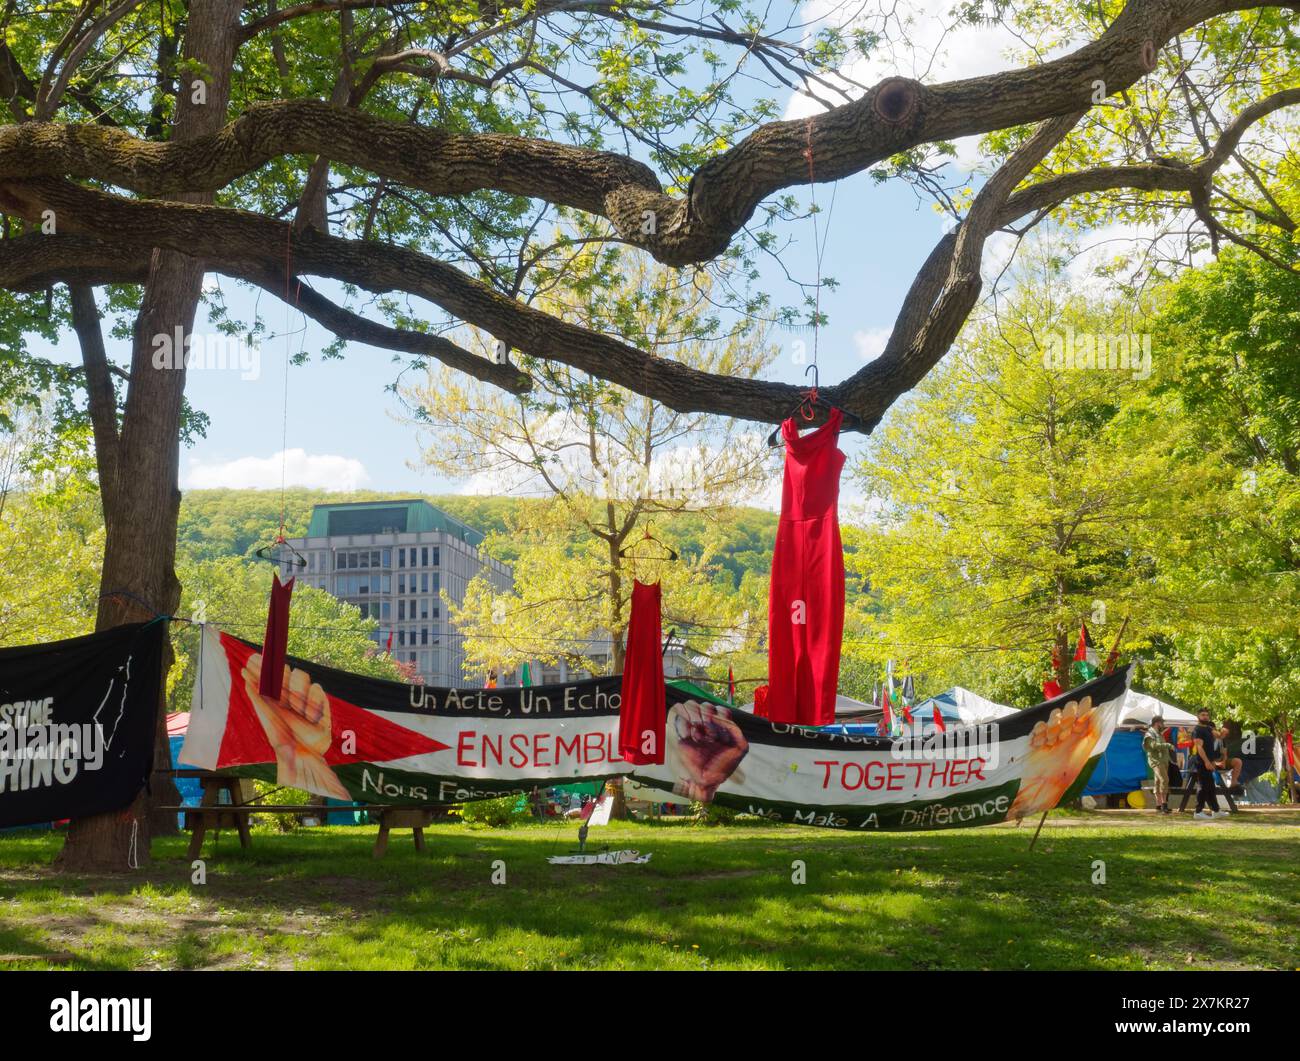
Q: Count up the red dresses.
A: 3